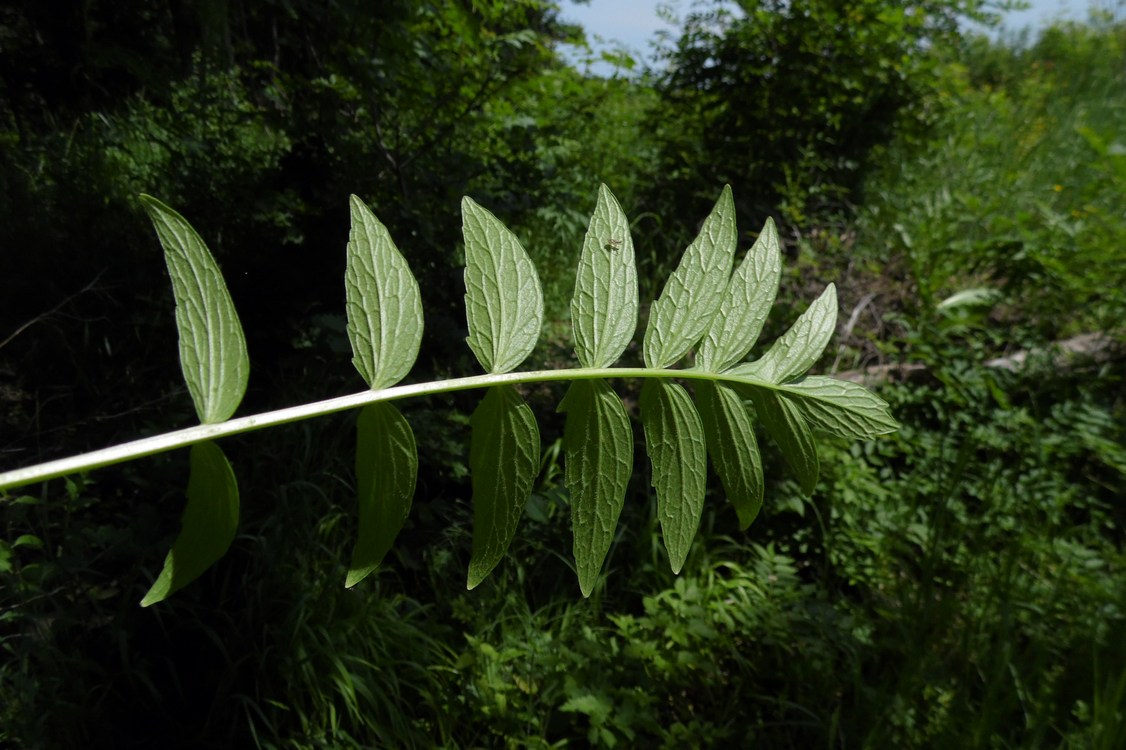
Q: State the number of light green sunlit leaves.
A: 8